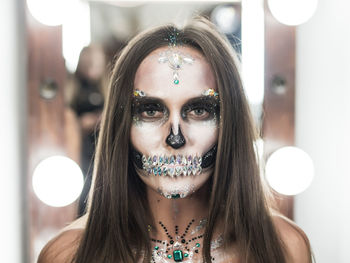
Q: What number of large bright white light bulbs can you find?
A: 4